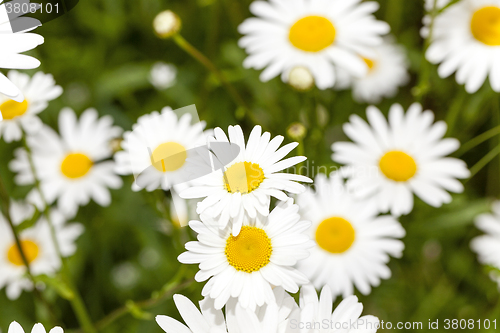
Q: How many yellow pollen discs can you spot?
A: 11